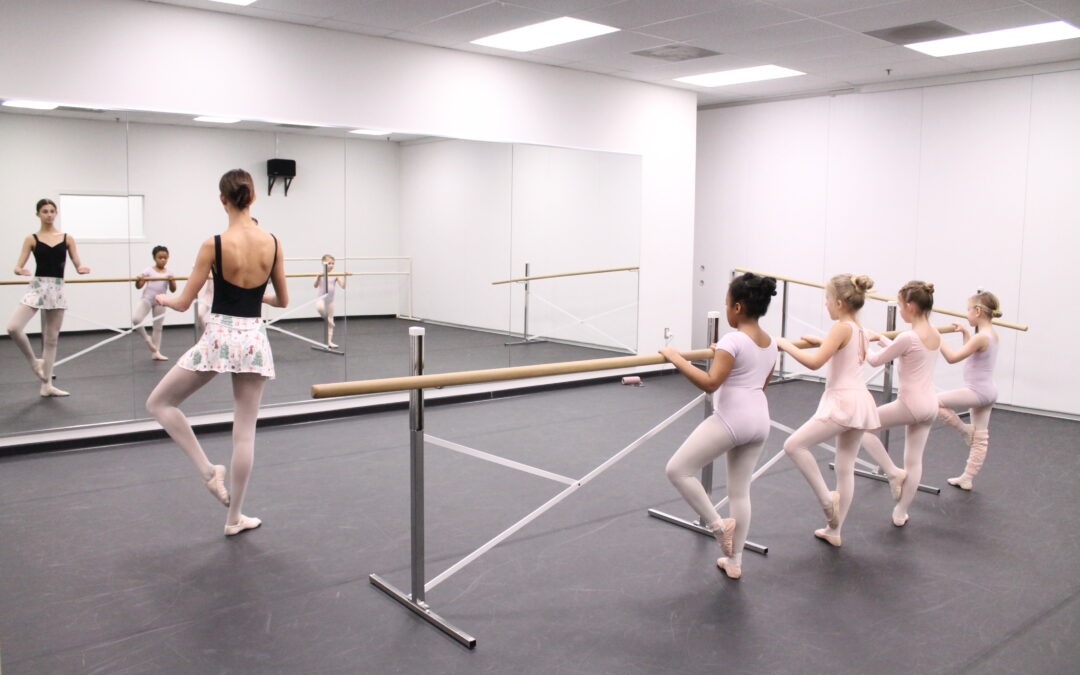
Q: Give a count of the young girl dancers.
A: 4